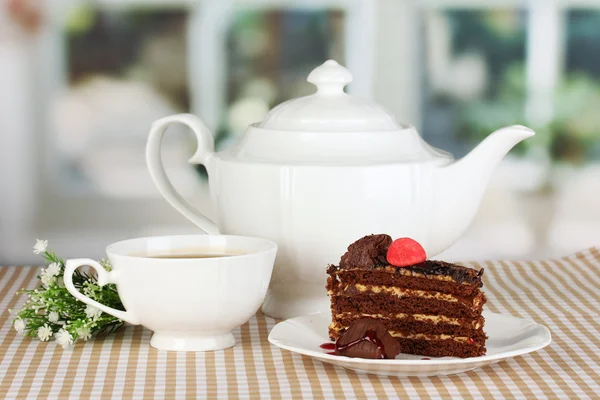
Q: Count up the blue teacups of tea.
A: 0